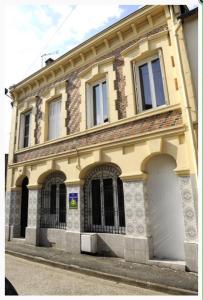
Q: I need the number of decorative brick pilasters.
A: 3